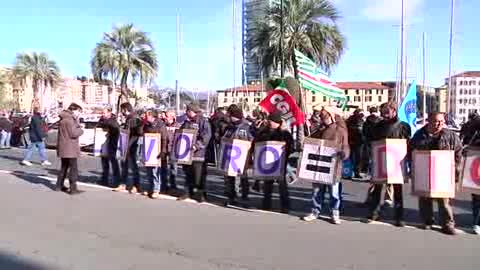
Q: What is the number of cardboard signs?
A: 10